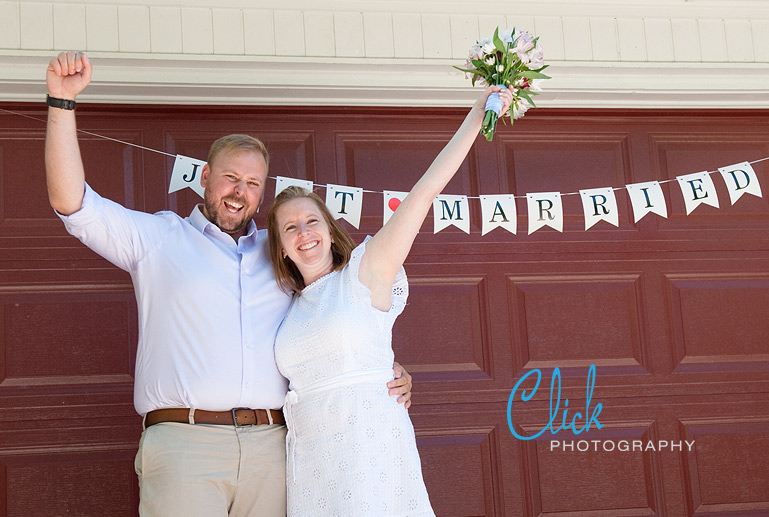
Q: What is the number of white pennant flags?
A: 11